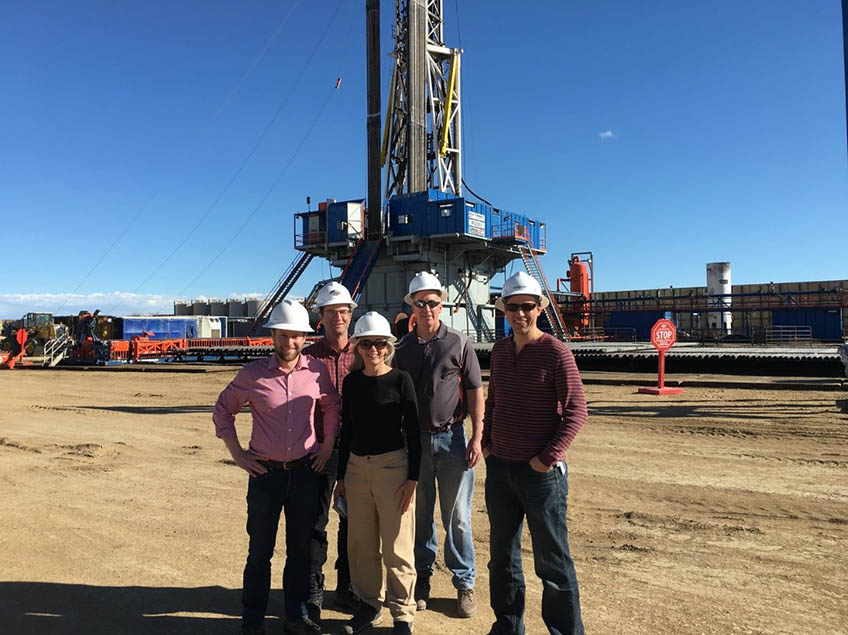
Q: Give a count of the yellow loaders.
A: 1